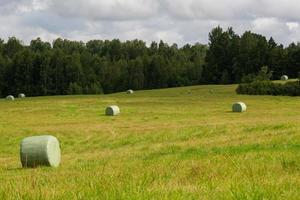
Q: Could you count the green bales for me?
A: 7